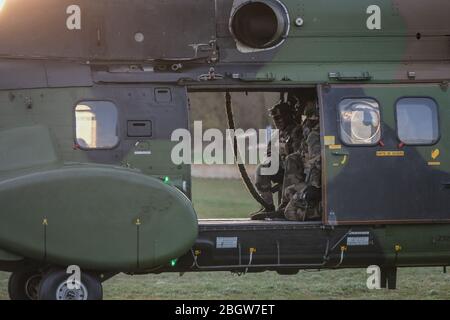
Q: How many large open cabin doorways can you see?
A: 1